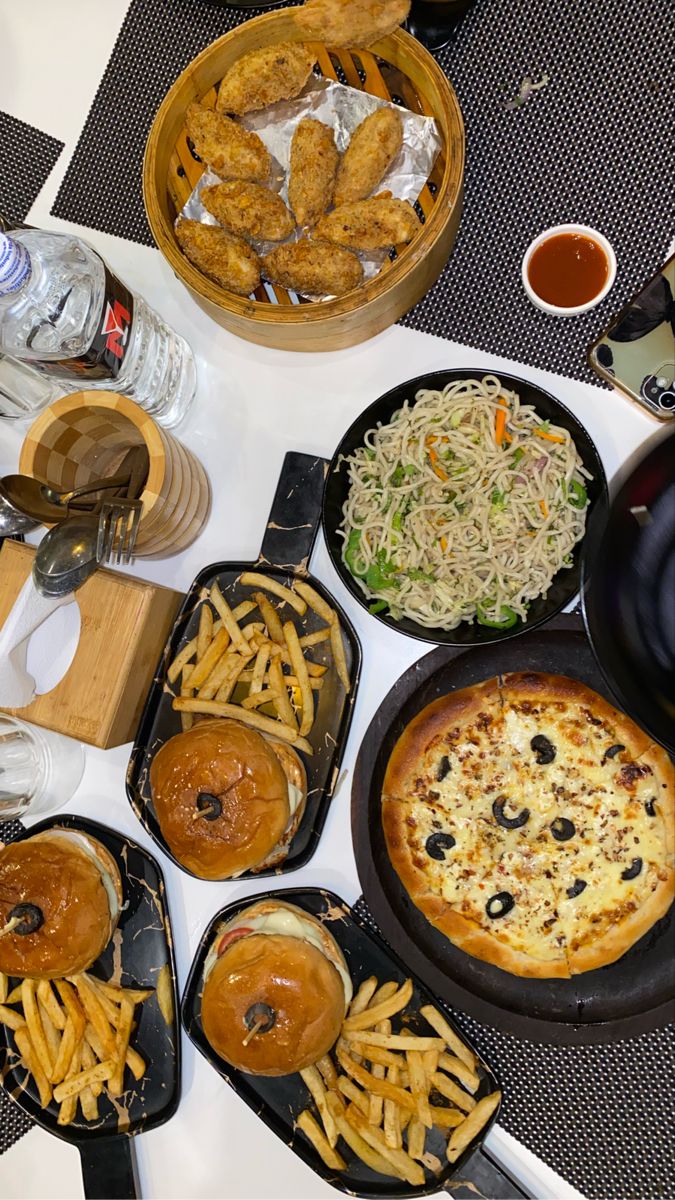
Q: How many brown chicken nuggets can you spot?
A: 9